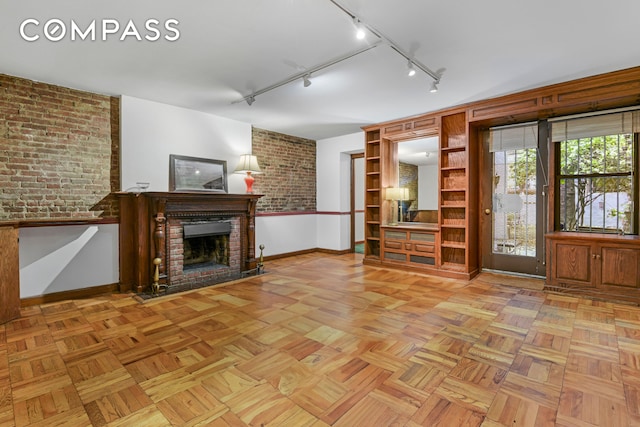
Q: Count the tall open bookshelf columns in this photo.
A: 2